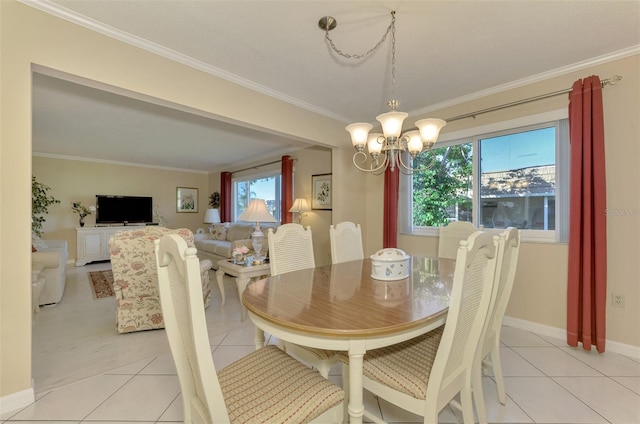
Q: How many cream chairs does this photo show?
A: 6